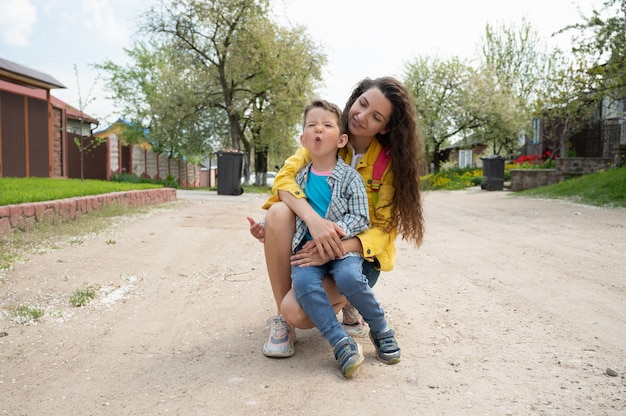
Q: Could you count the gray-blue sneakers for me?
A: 2